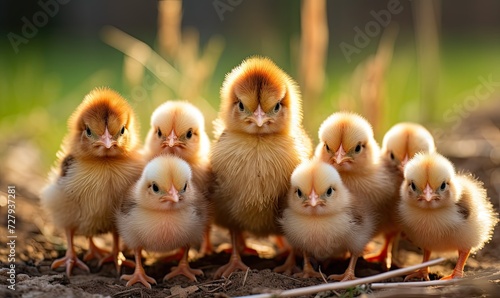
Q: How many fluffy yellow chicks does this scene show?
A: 8